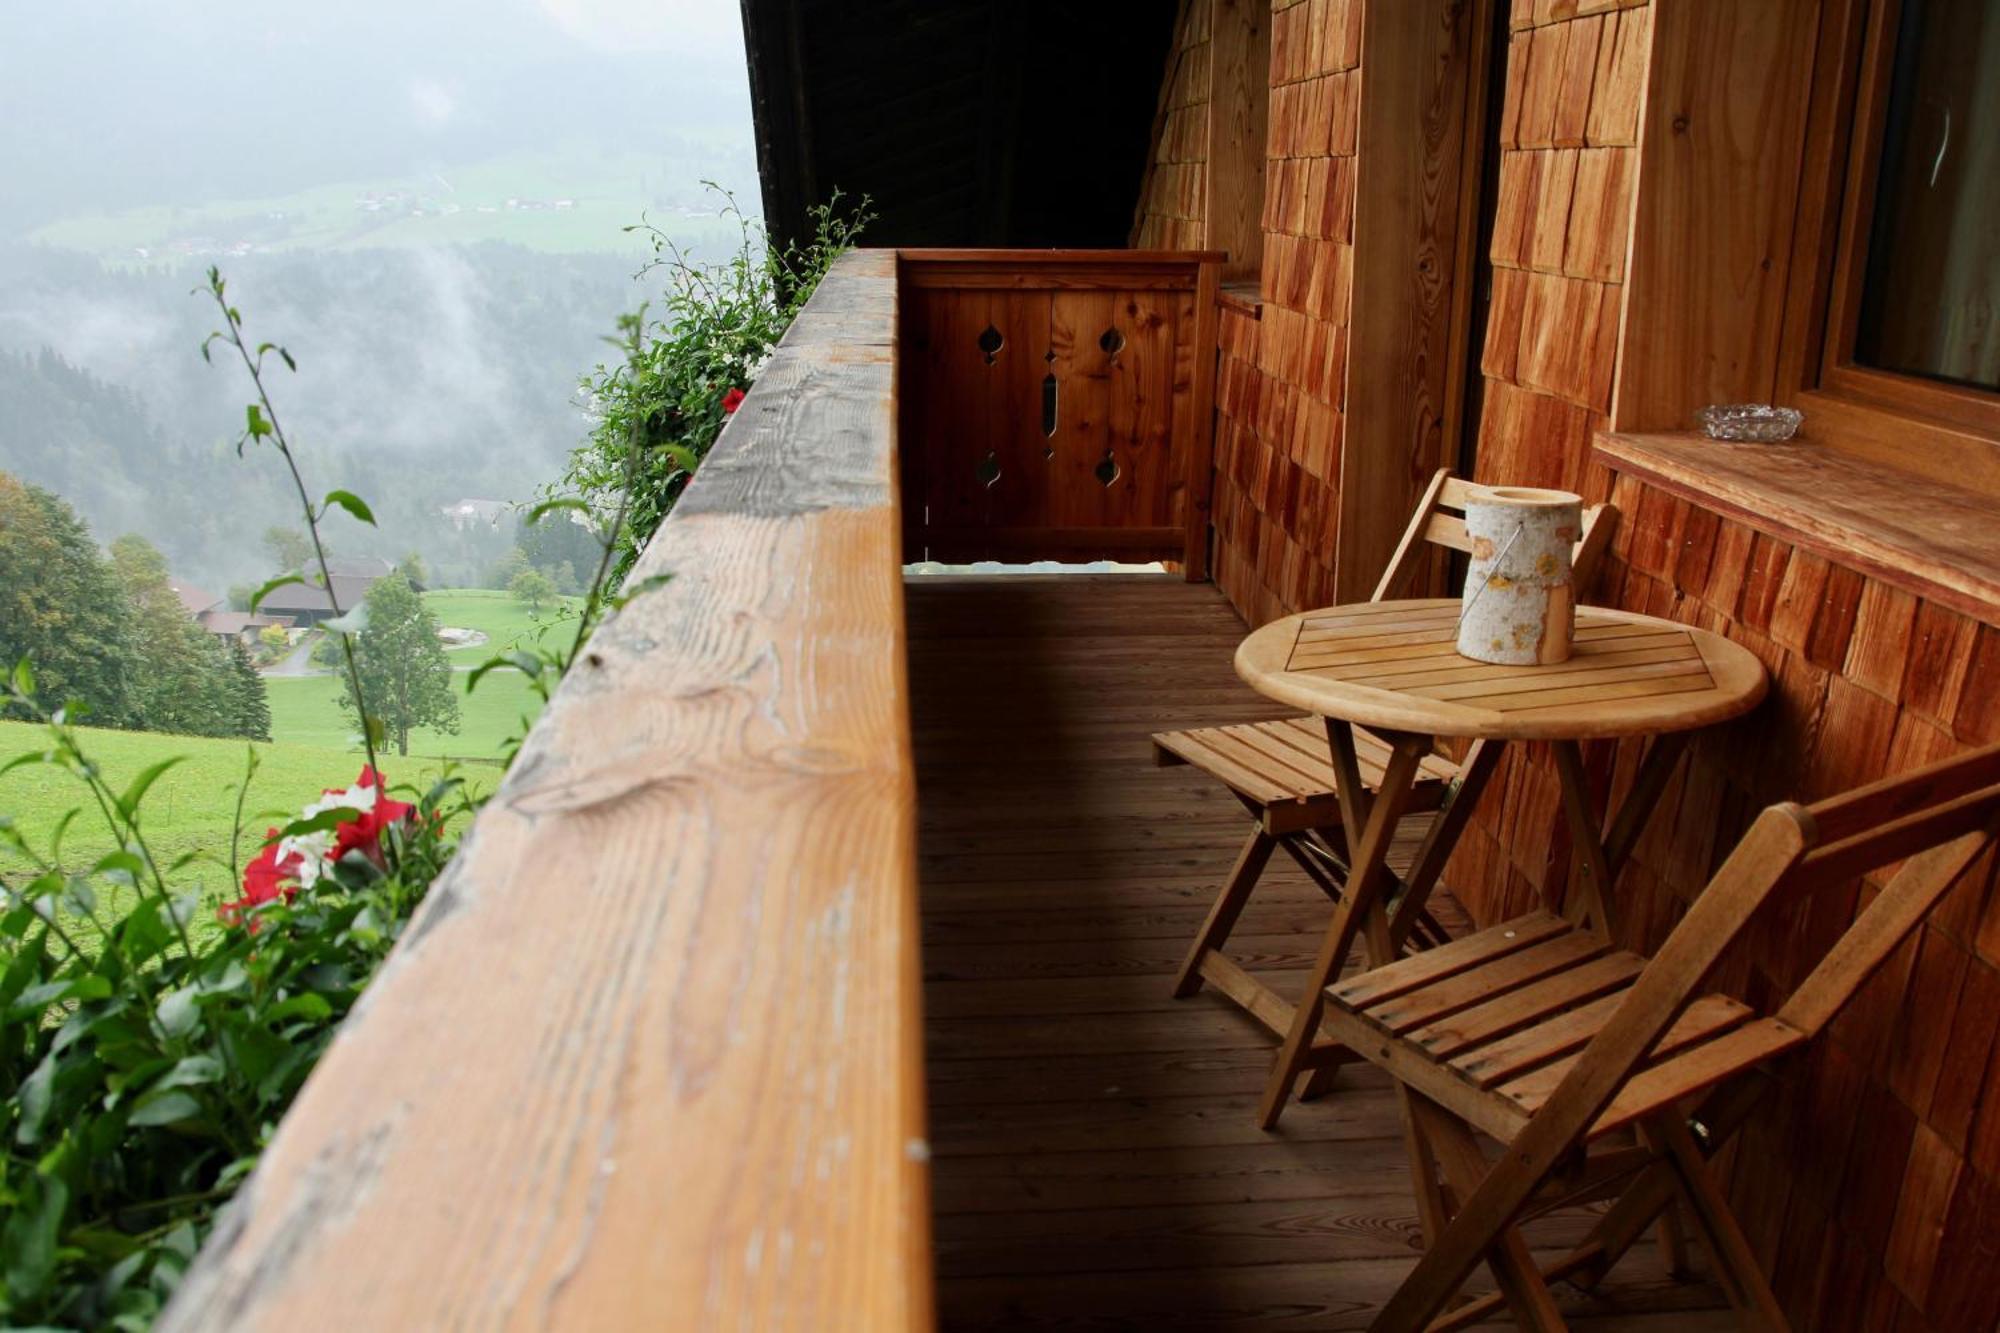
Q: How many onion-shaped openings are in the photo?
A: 4